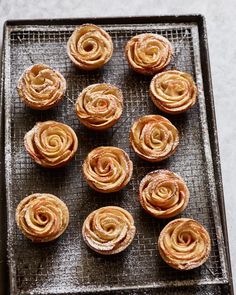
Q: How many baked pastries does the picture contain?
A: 12